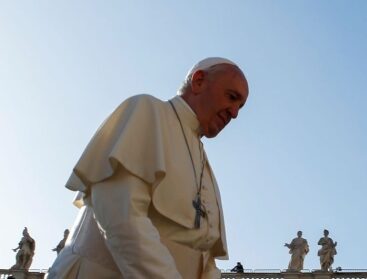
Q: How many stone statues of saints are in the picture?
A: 4